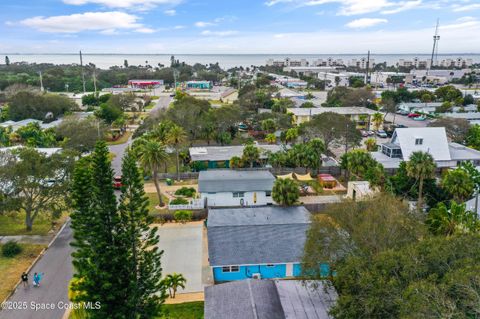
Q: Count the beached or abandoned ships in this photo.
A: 0